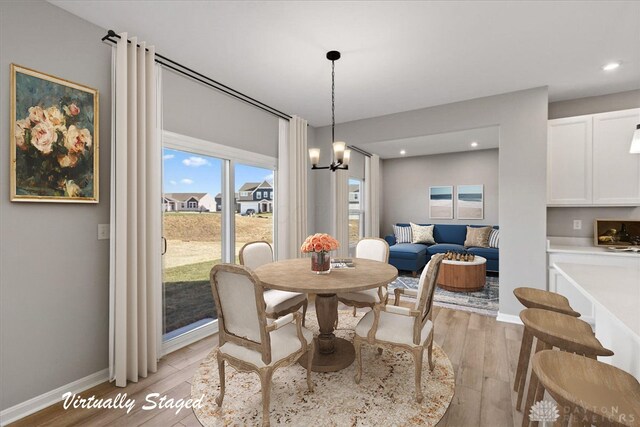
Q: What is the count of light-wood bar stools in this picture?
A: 3